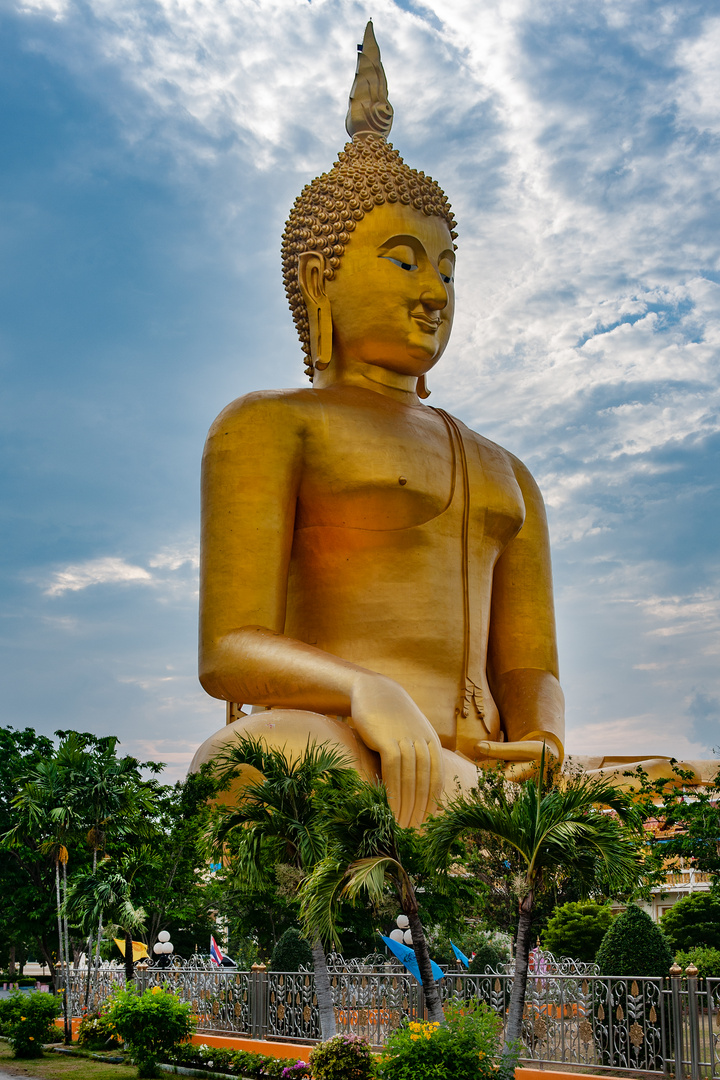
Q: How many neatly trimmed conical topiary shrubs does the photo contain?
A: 3